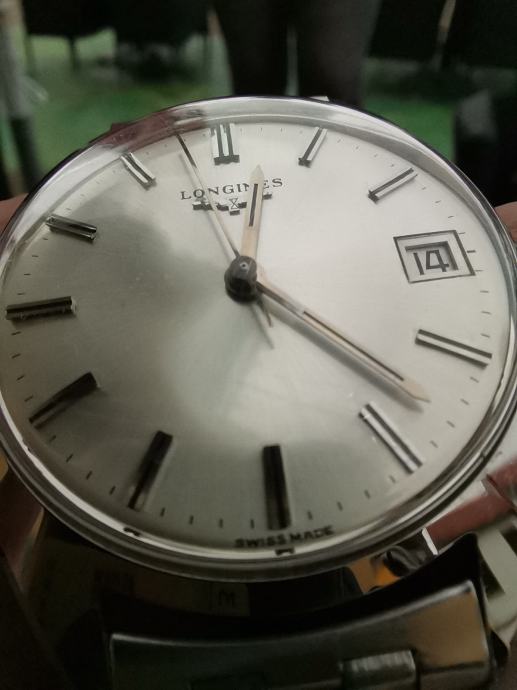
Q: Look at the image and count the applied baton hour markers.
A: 11